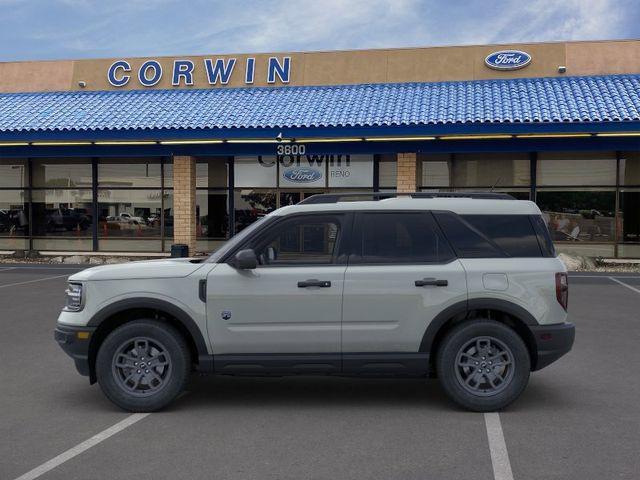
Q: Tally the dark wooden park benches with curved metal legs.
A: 0